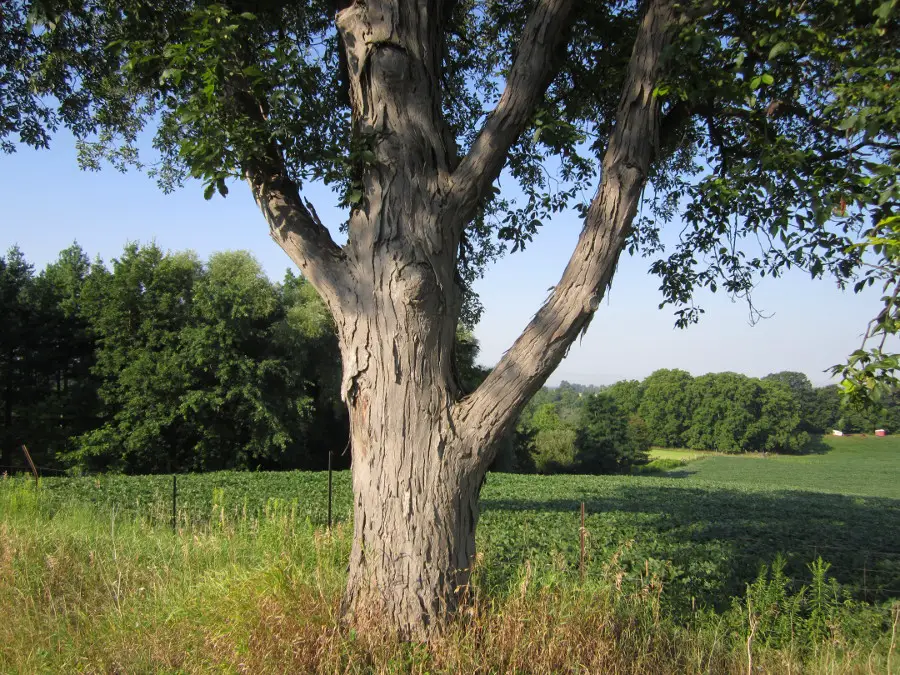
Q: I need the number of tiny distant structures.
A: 2